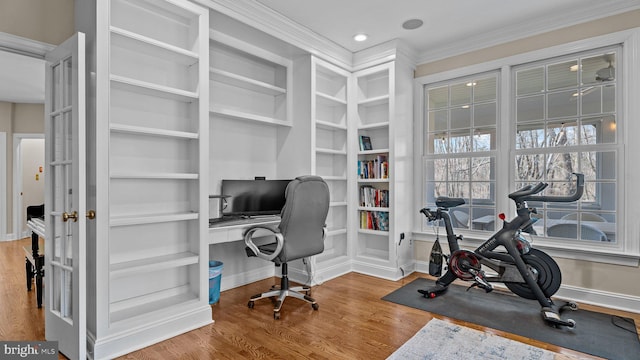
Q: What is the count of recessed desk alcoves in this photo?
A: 1